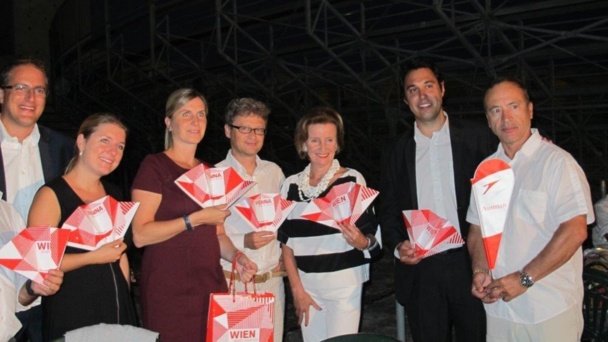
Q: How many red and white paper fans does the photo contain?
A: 6